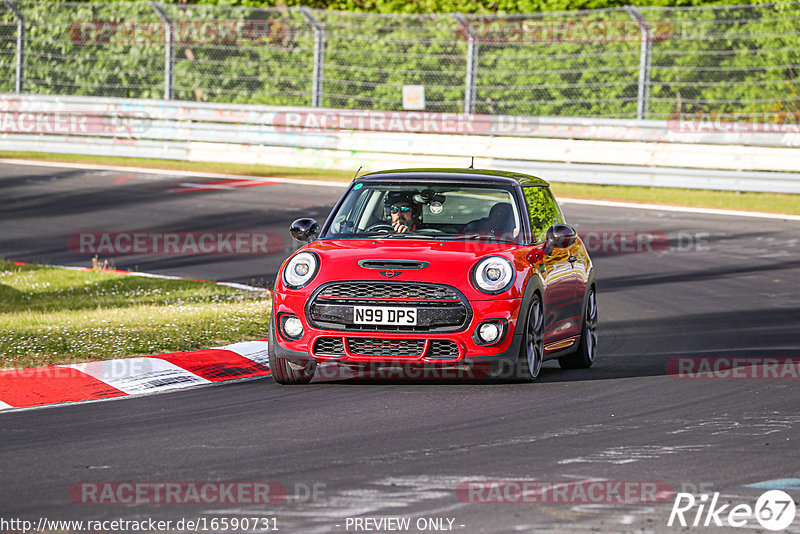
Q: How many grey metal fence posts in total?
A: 5